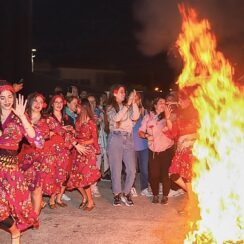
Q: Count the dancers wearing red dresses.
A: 5